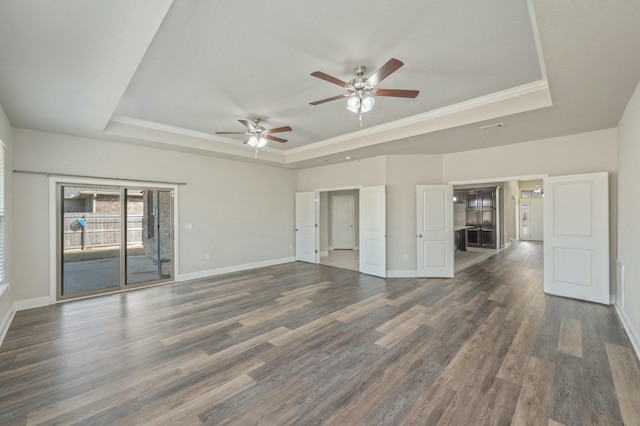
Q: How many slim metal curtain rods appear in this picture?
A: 1